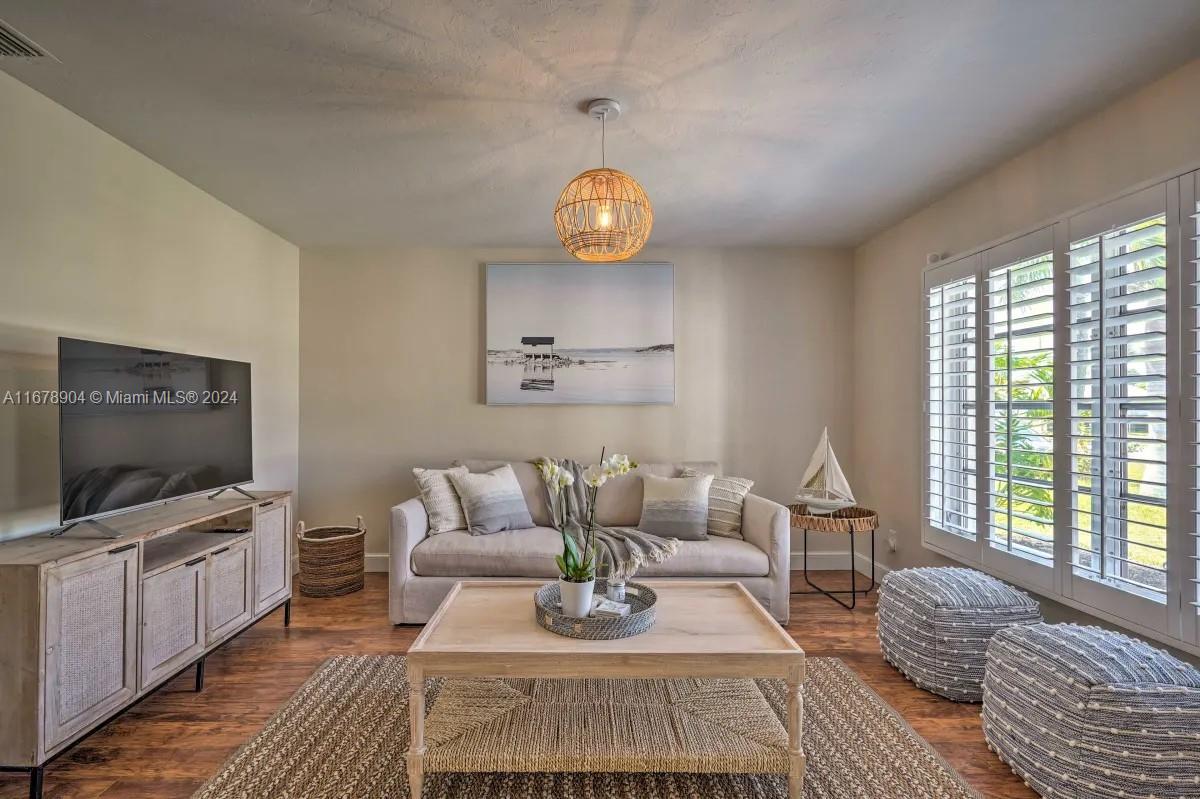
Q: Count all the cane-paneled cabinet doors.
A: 4